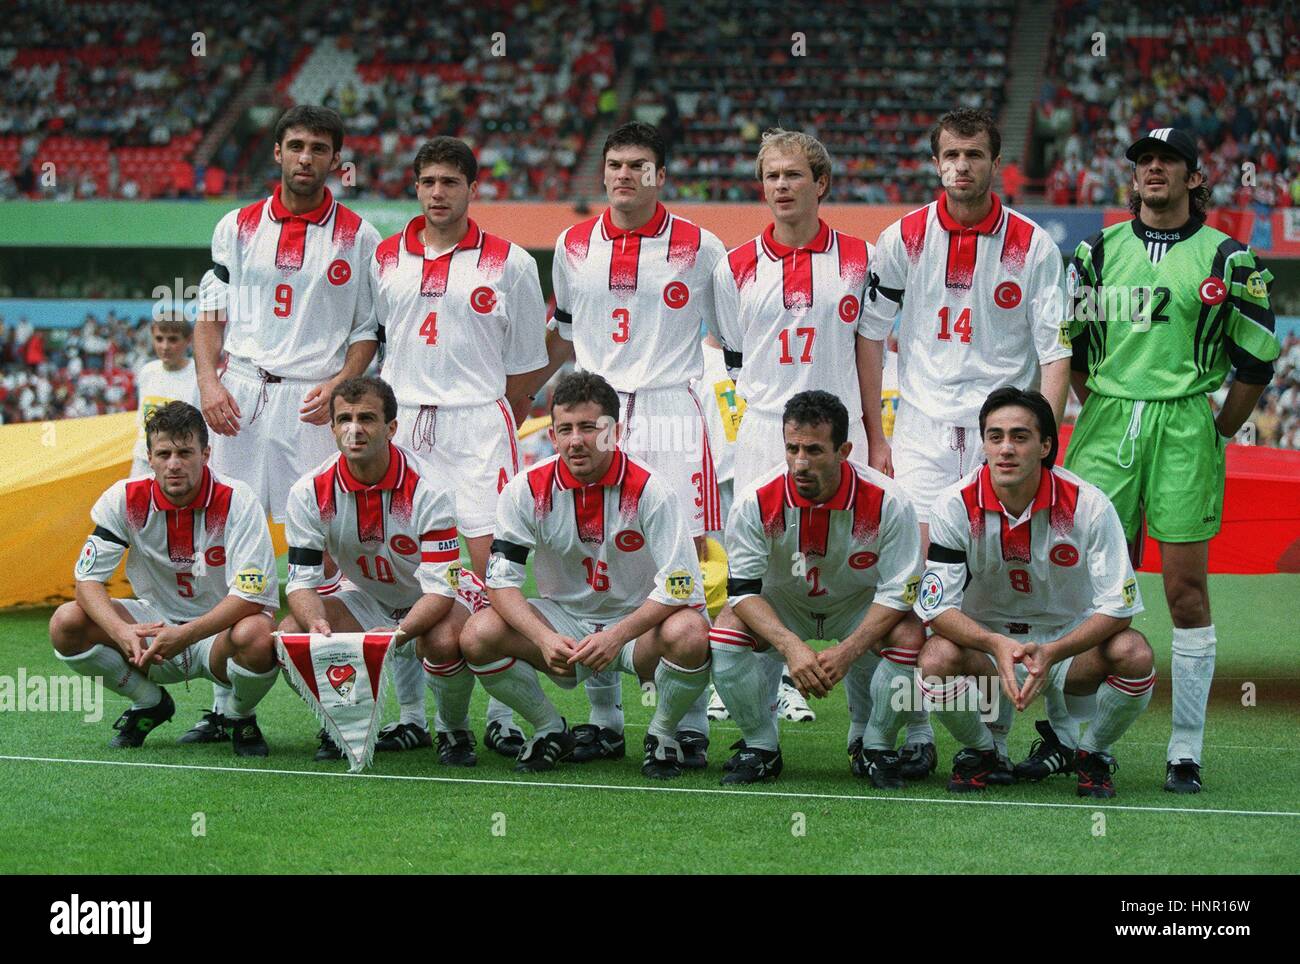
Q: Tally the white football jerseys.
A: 10